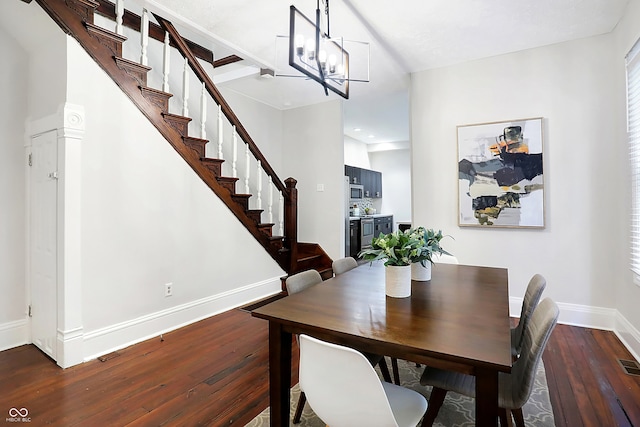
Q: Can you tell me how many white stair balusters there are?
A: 11